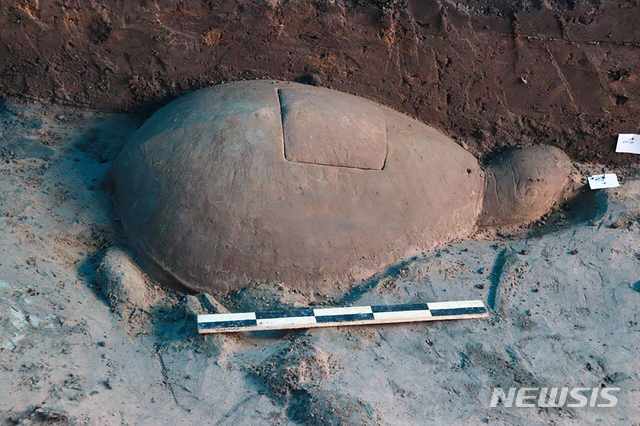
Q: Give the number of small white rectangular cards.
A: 2